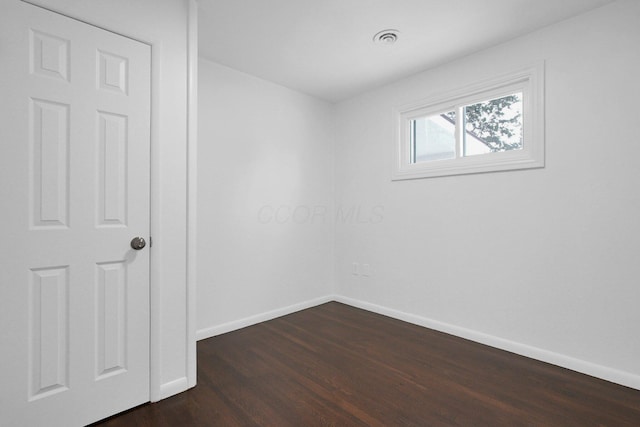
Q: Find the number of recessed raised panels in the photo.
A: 6